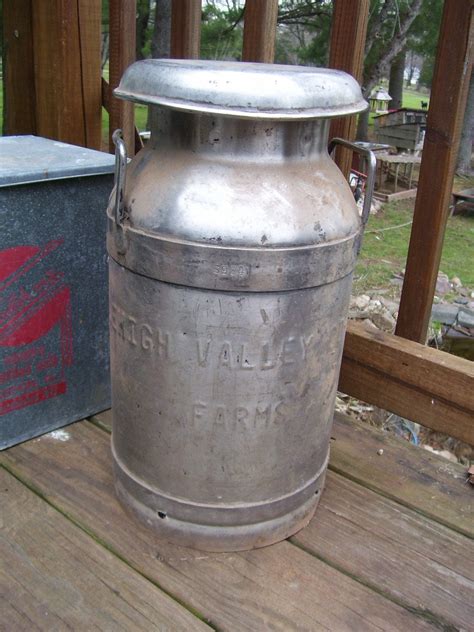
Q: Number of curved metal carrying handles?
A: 2